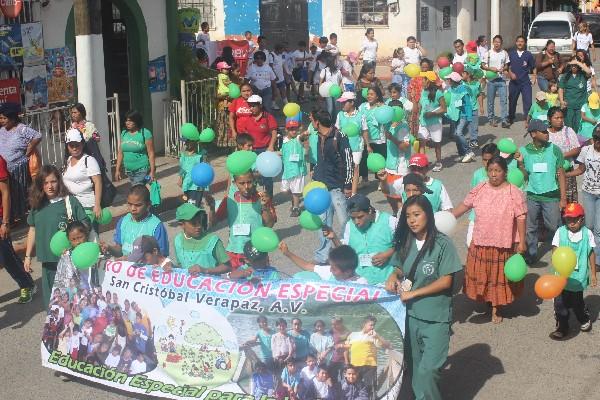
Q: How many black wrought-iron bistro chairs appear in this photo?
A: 0